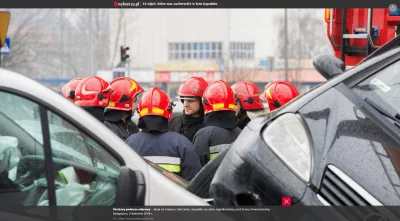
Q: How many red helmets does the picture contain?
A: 8